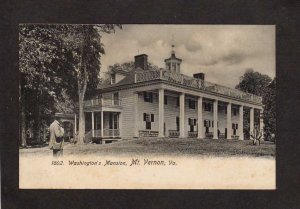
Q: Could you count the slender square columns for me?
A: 8